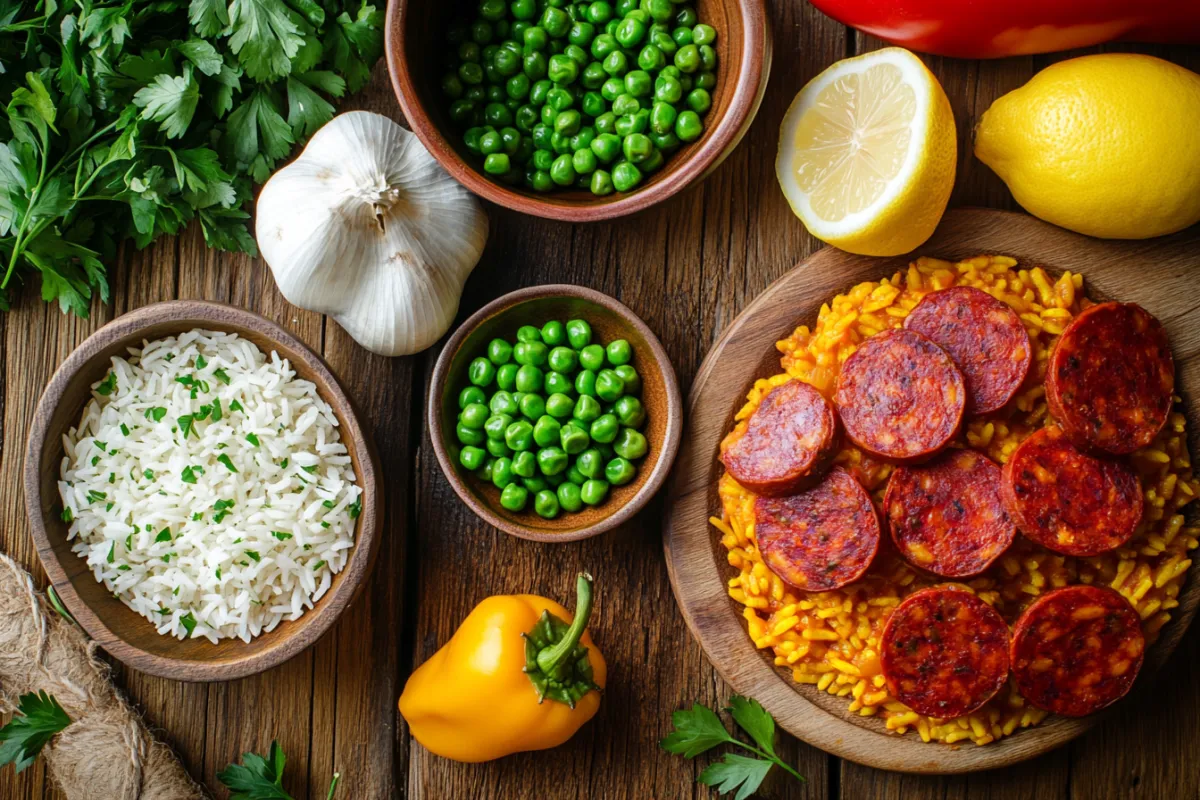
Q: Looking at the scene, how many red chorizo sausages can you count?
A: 9